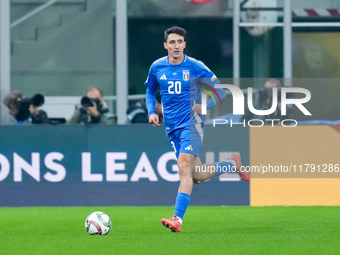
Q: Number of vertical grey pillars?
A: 4